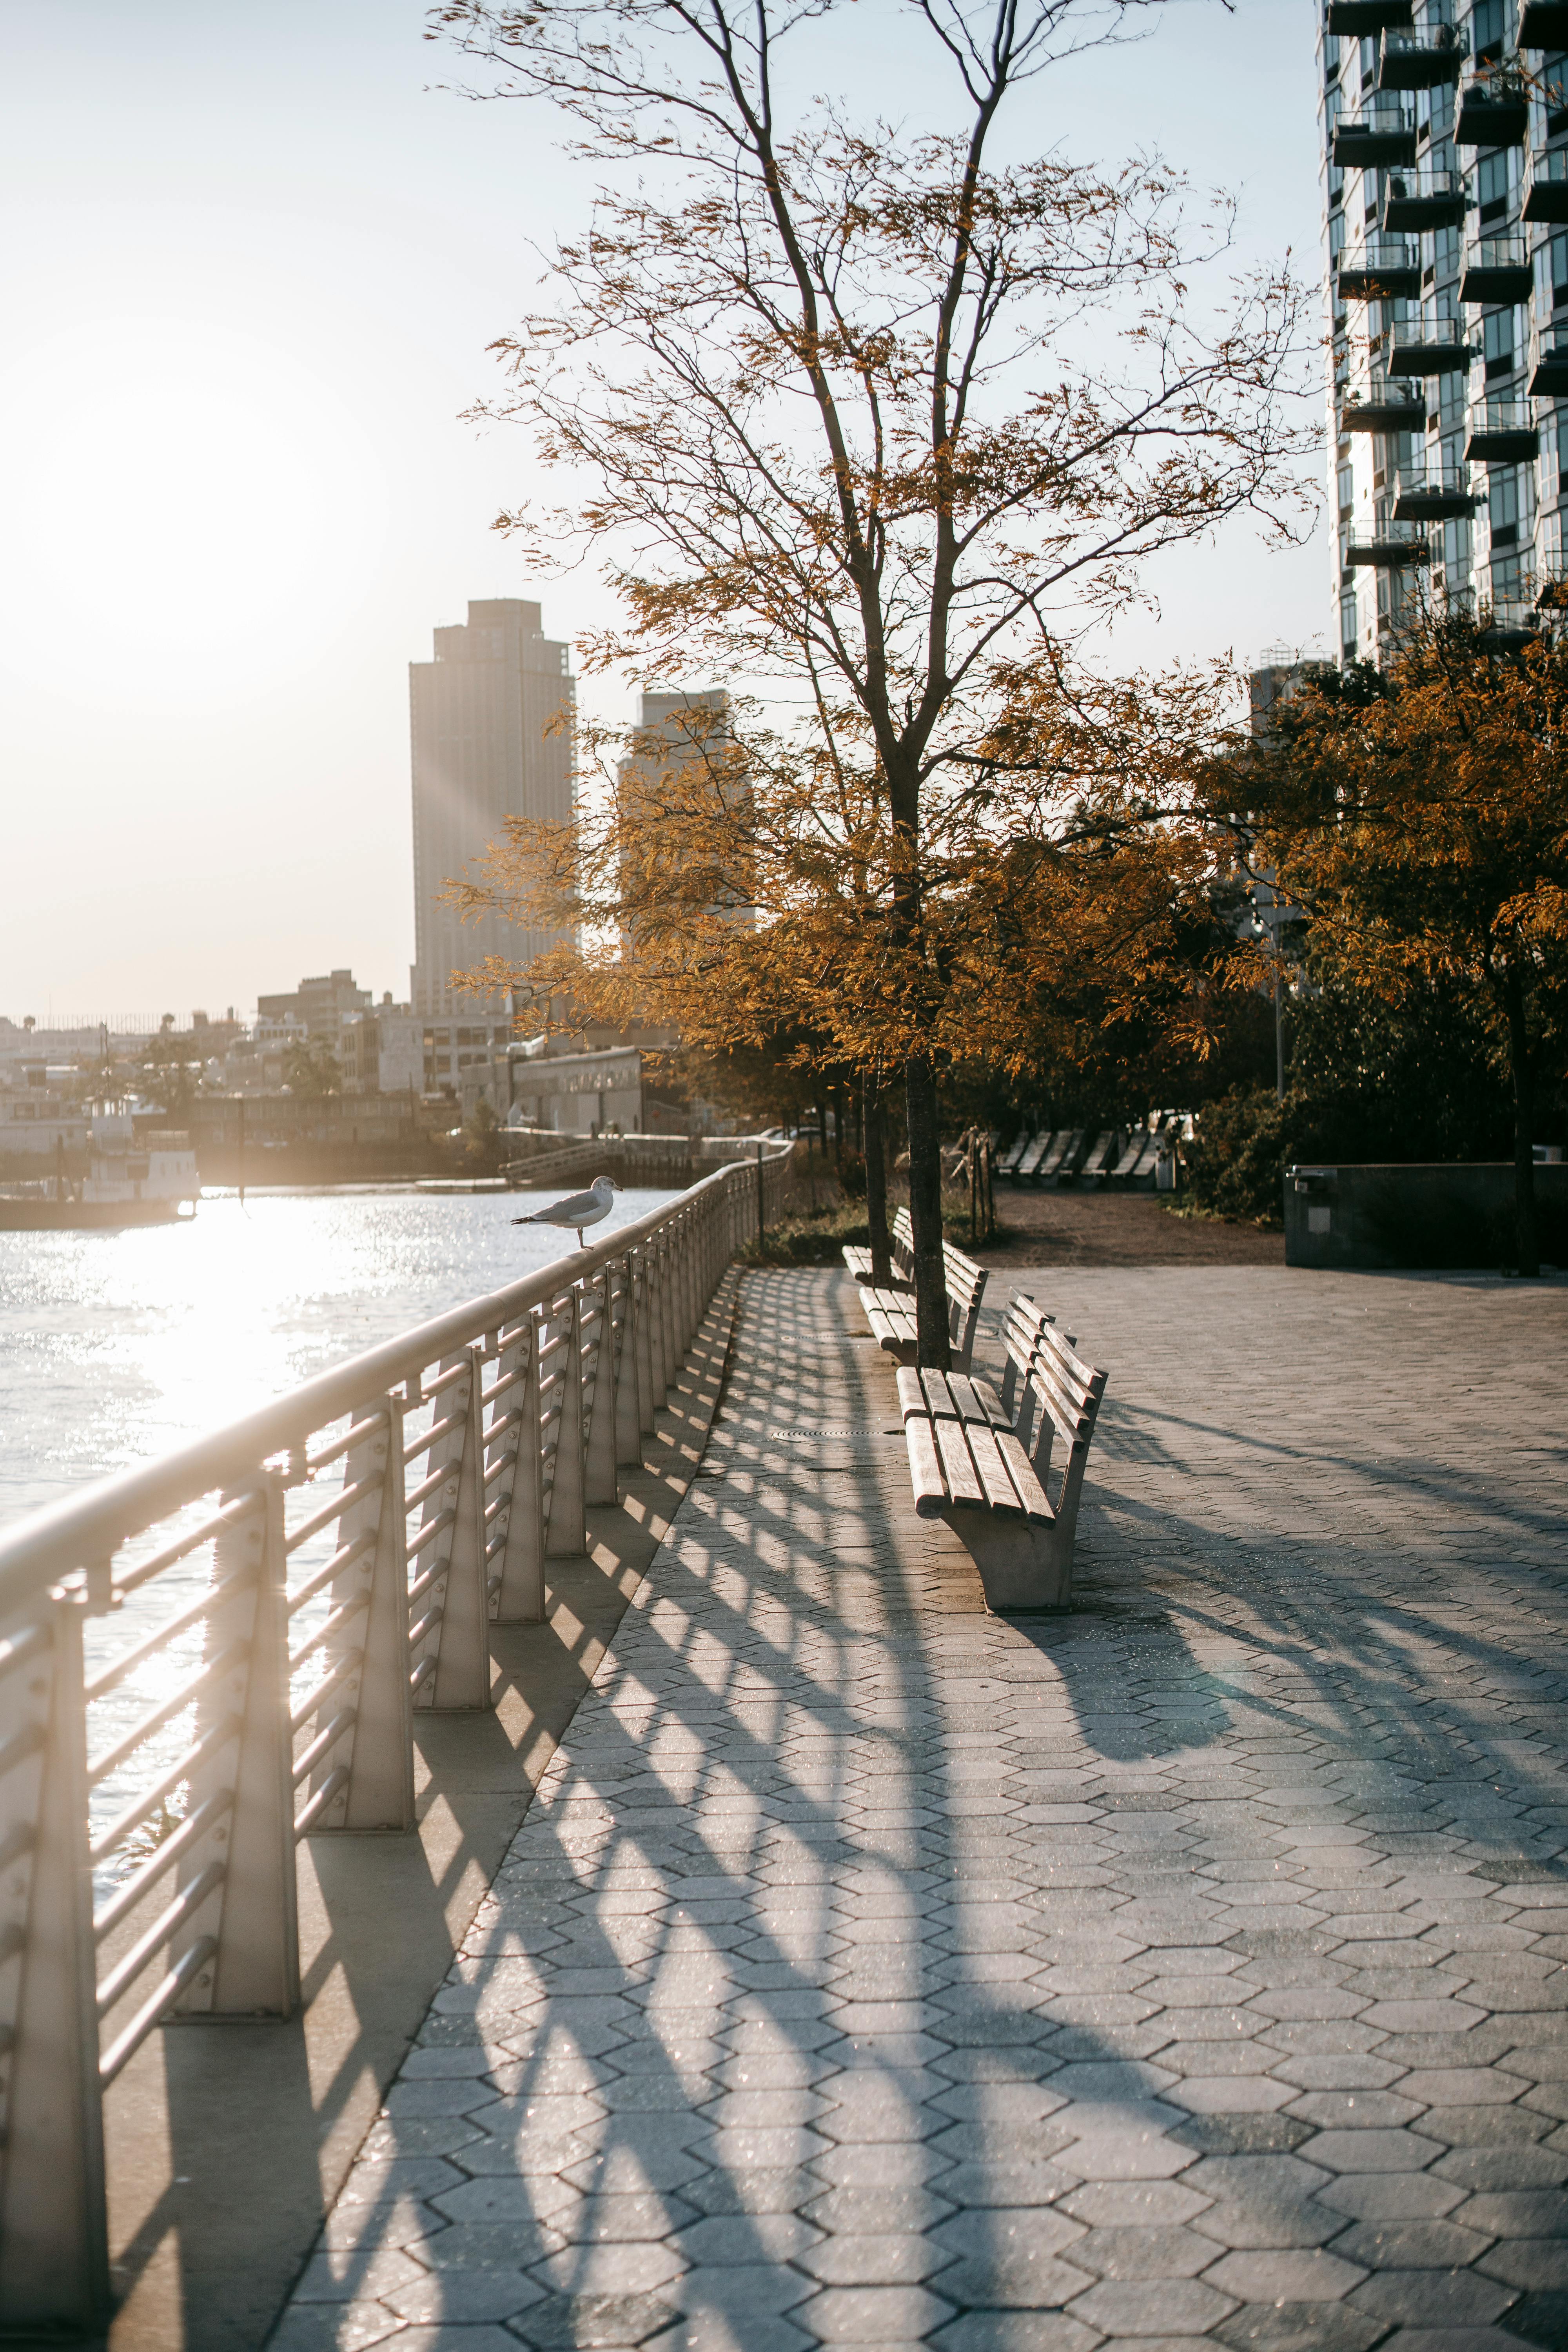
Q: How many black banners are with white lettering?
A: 0